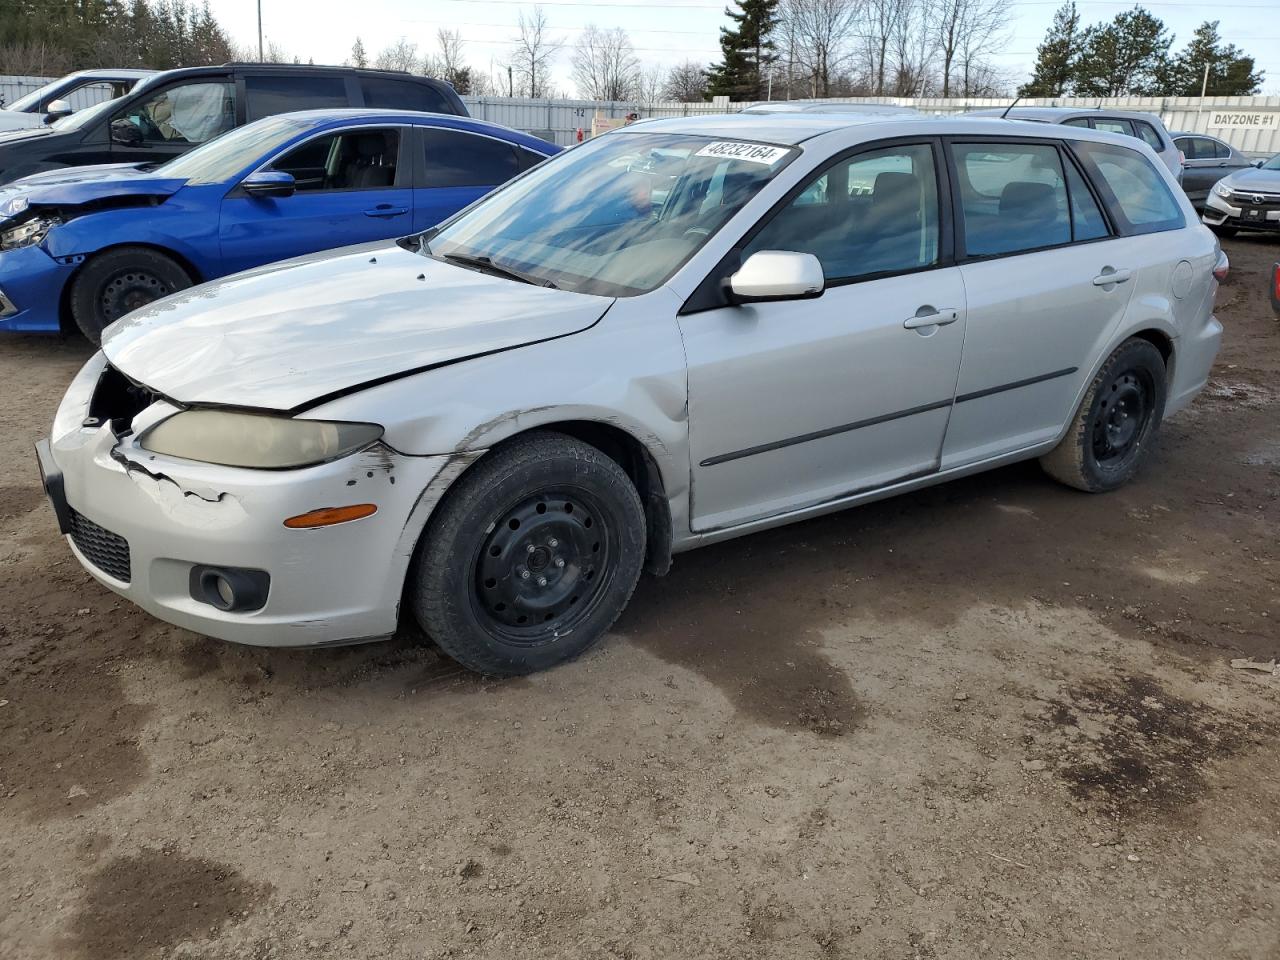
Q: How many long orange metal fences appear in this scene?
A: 0